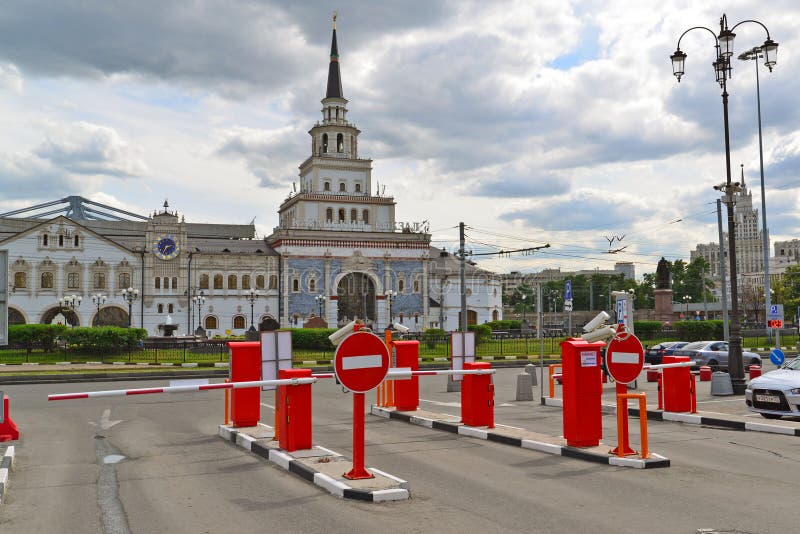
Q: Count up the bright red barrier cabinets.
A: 6